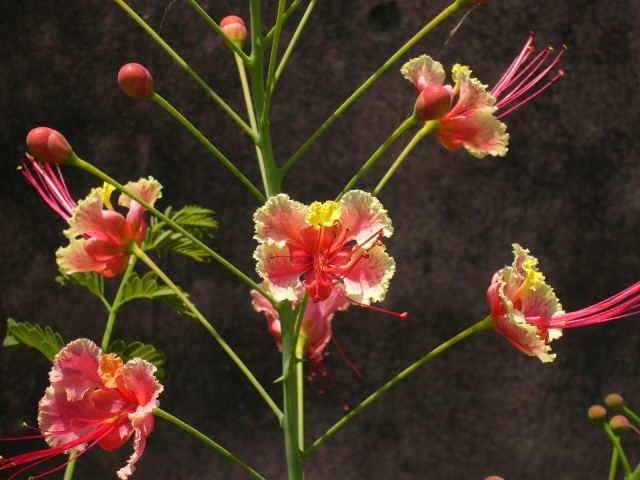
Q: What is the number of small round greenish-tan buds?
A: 3